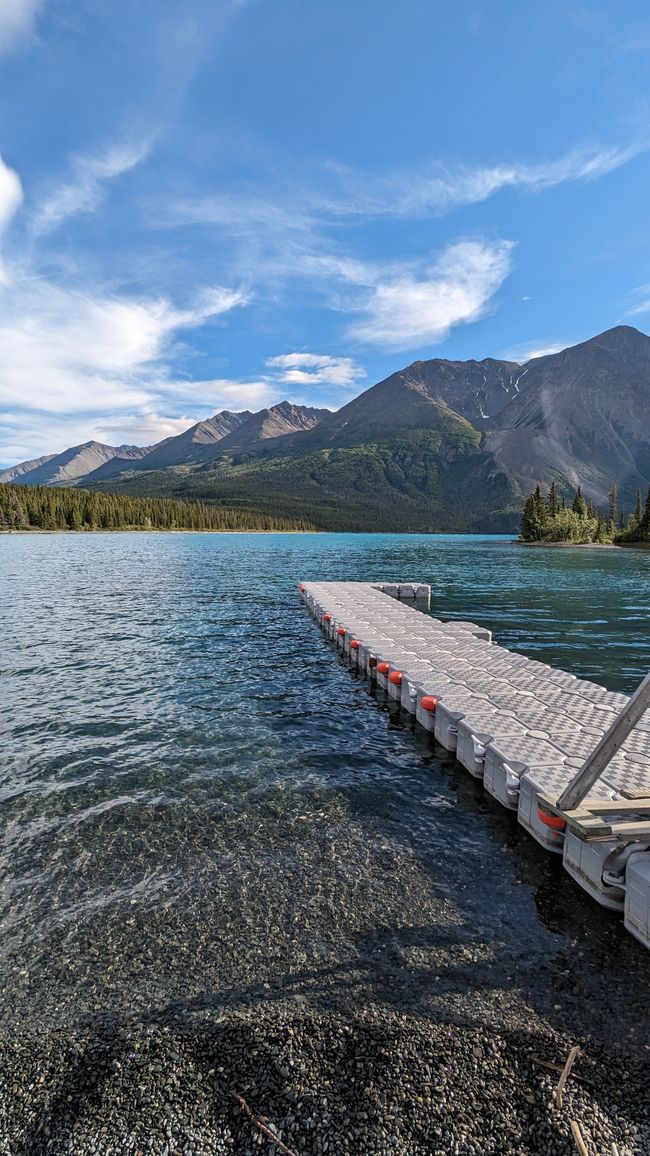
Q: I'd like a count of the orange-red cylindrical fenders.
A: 8